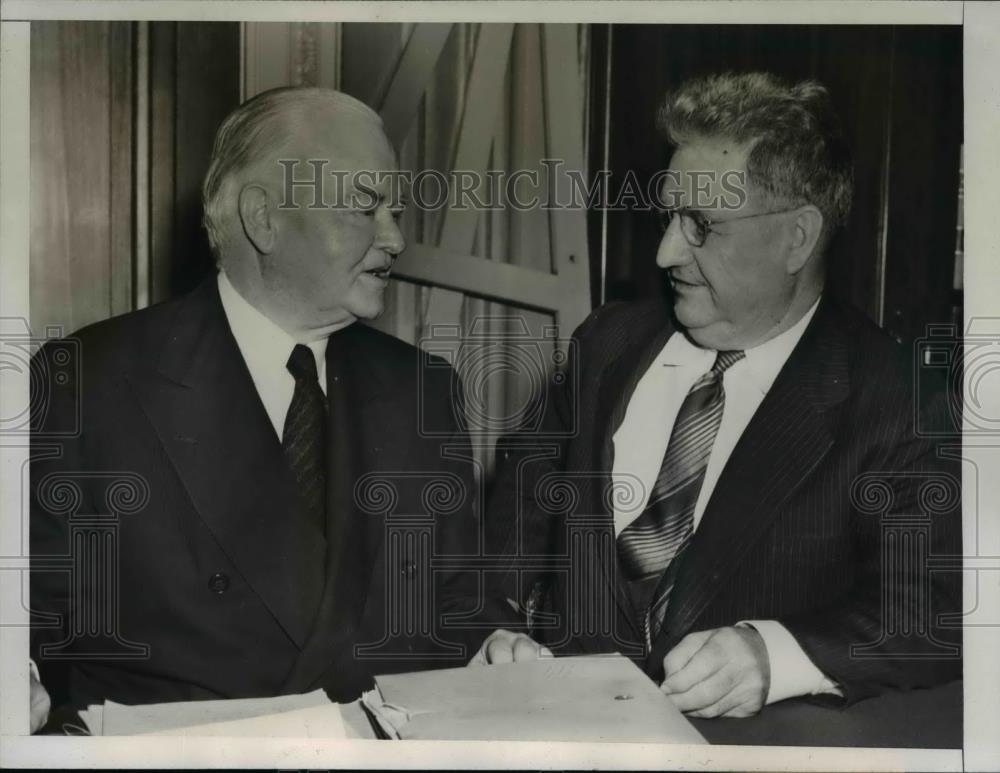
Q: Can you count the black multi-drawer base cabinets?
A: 0